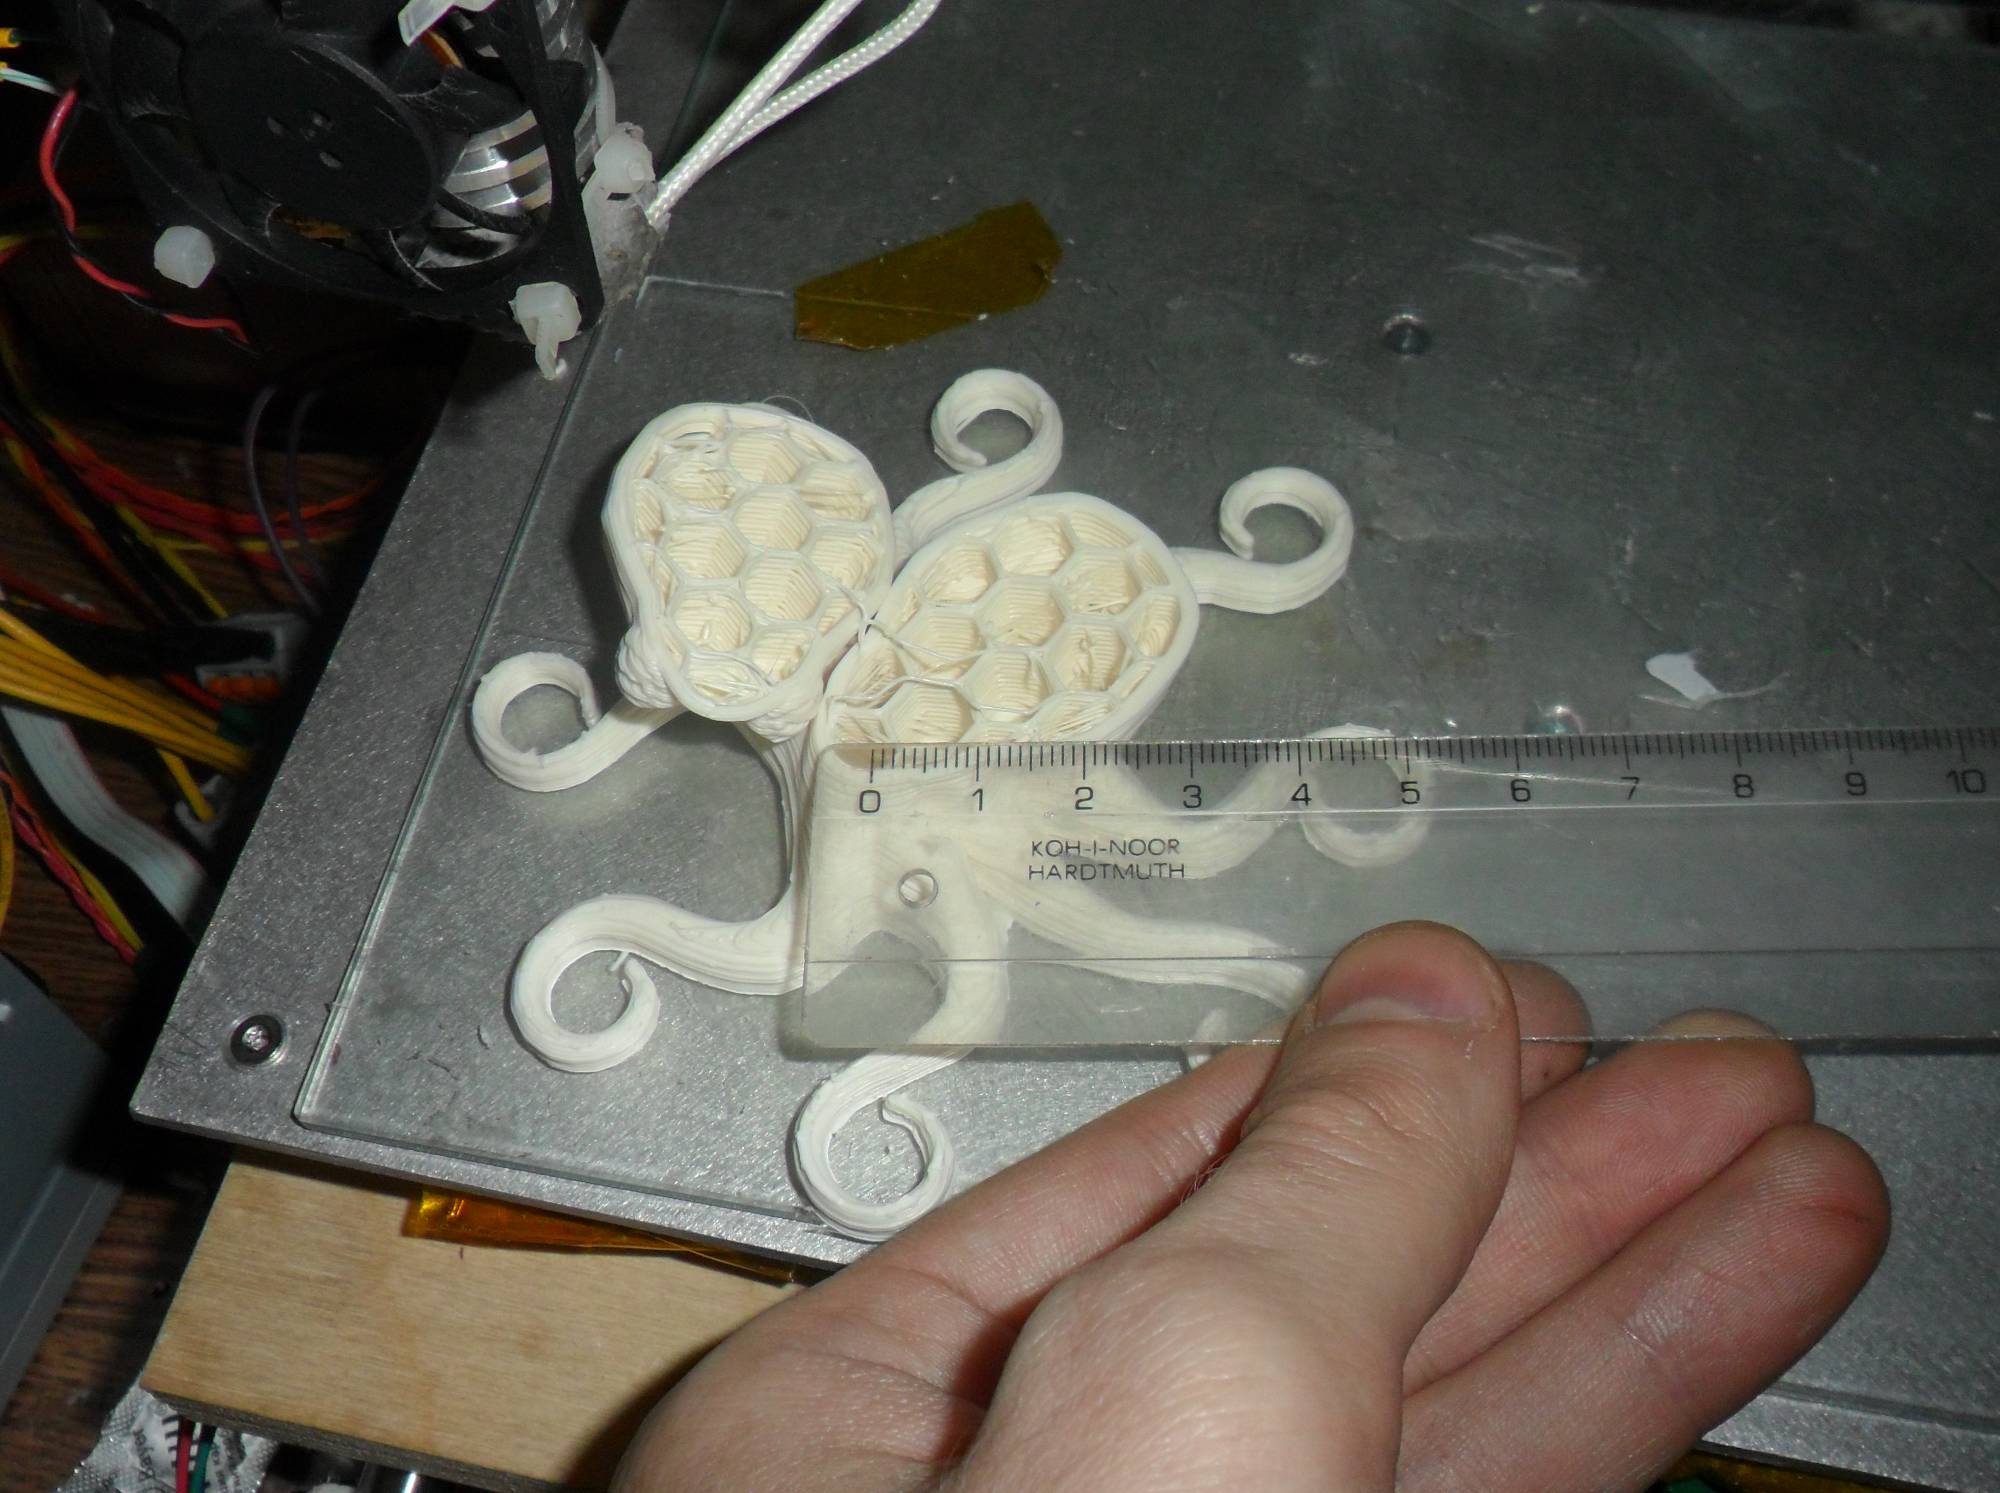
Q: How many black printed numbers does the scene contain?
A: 11